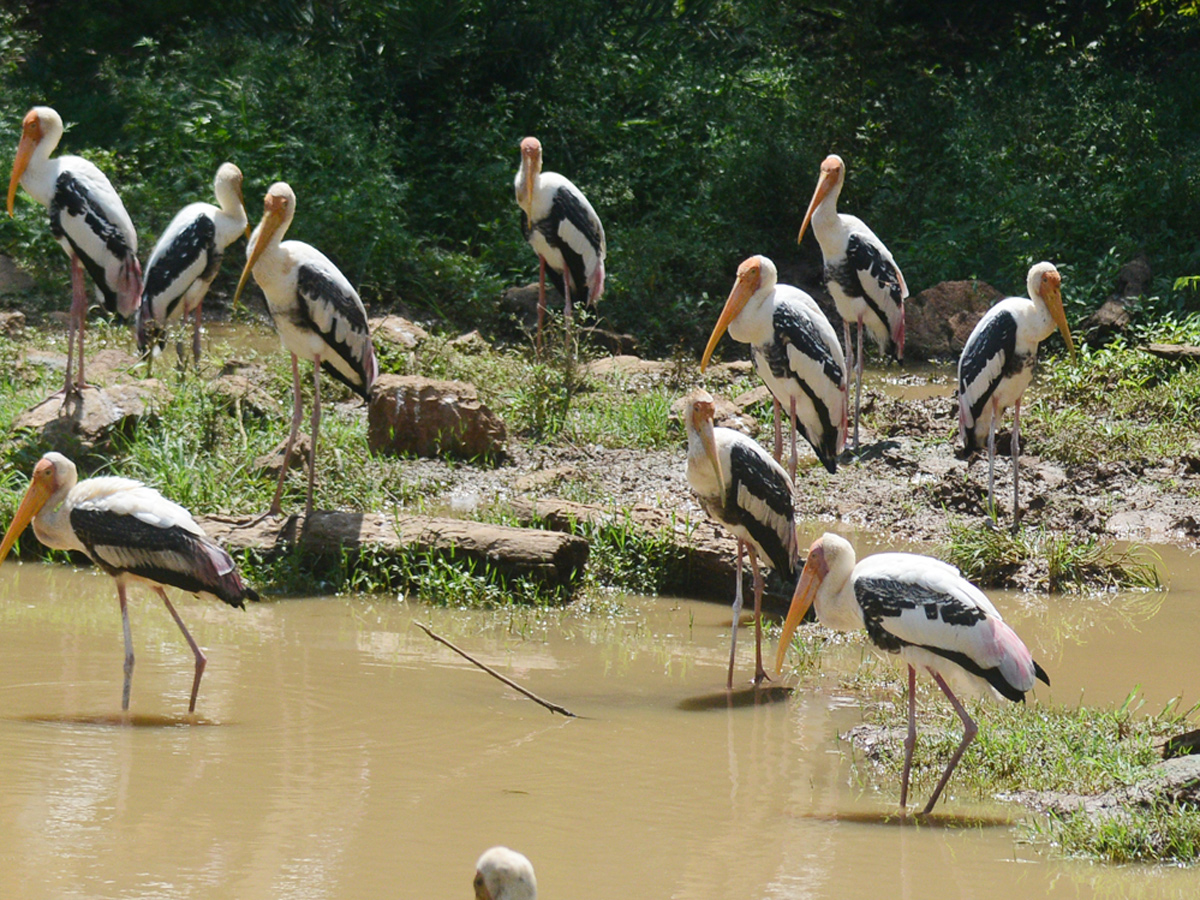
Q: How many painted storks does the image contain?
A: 11